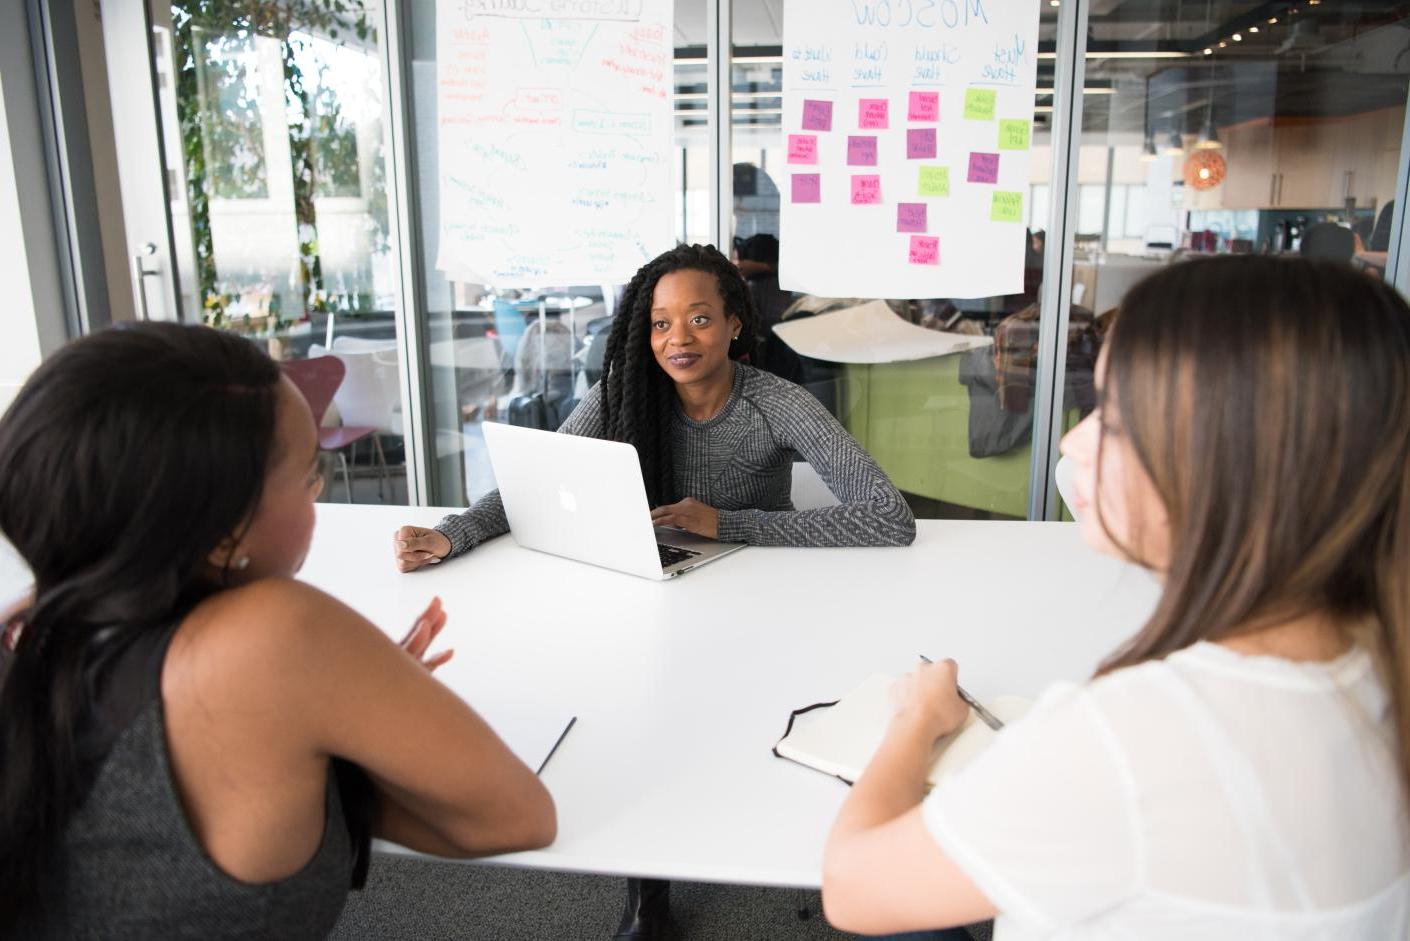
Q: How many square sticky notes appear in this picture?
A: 15